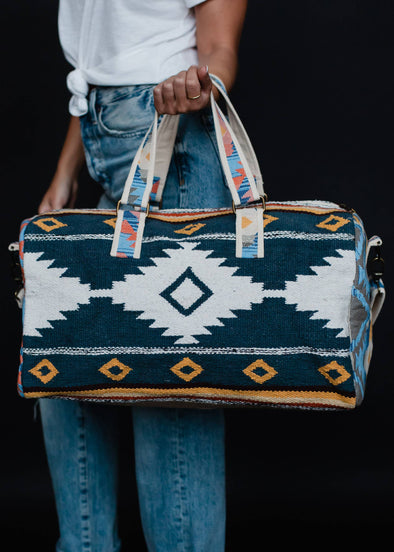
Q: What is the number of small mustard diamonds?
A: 10